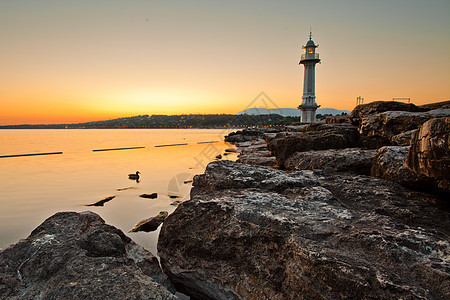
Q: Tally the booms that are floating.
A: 4